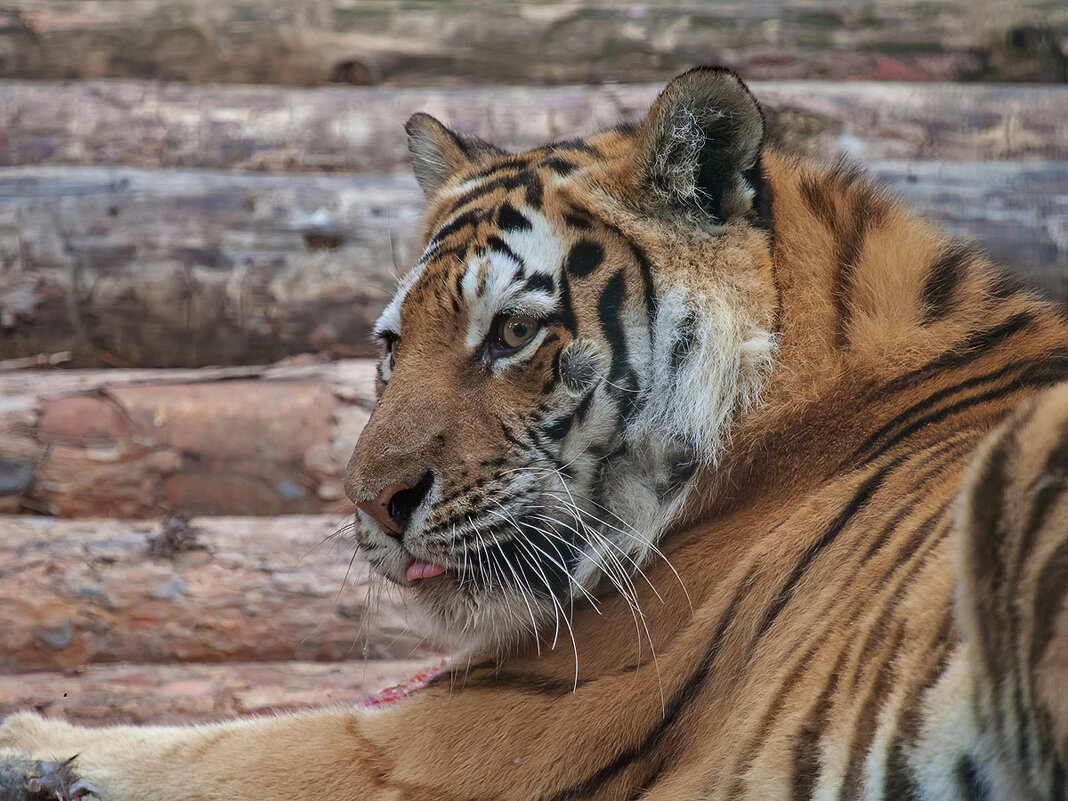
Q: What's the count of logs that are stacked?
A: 6